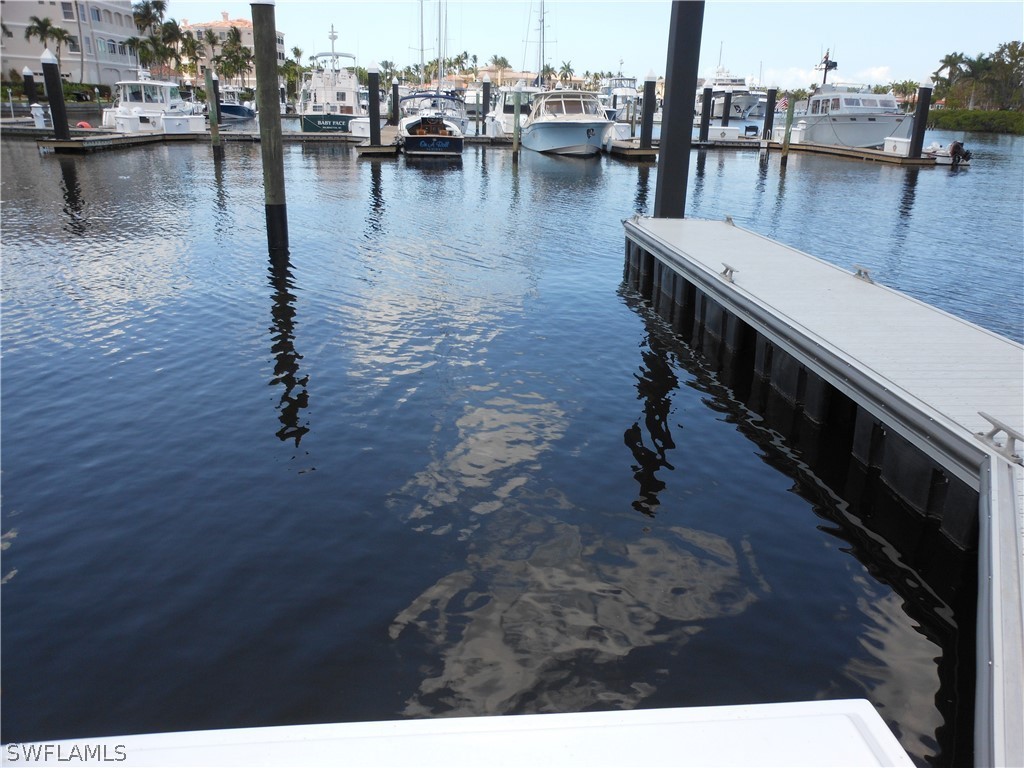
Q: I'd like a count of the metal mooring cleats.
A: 5